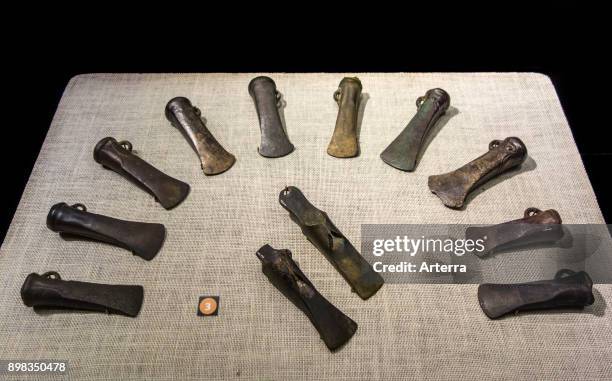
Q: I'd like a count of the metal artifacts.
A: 12